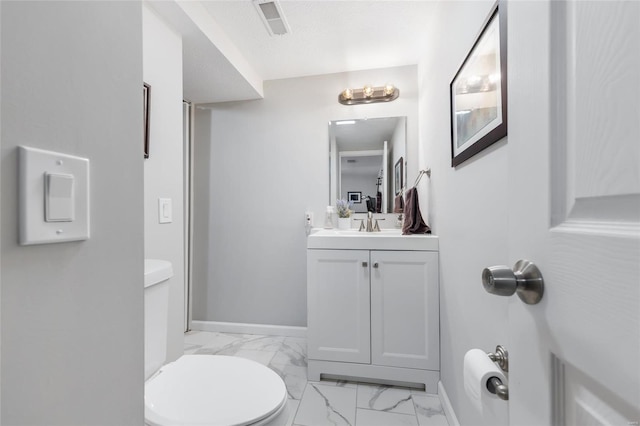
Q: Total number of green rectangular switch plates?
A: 0